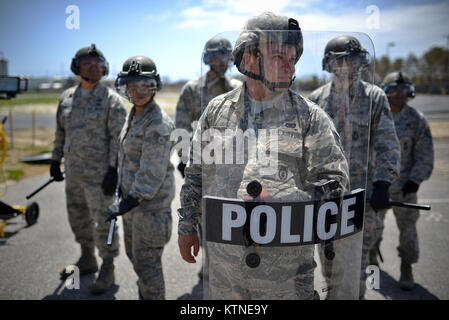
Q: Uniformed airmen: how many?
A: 6